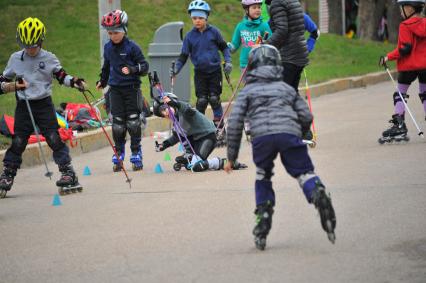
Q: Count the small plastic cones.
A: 5